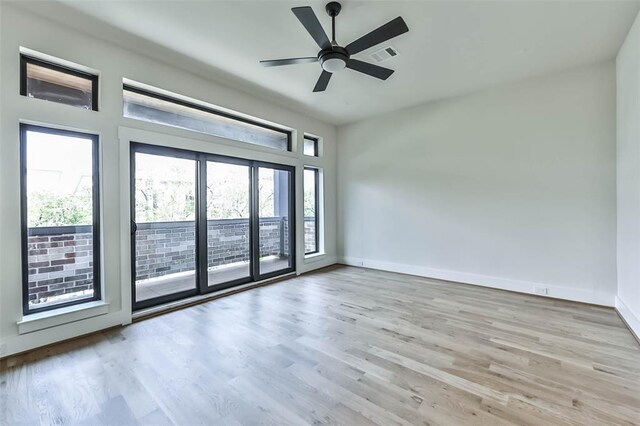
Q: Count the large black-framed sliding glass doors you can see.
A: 3